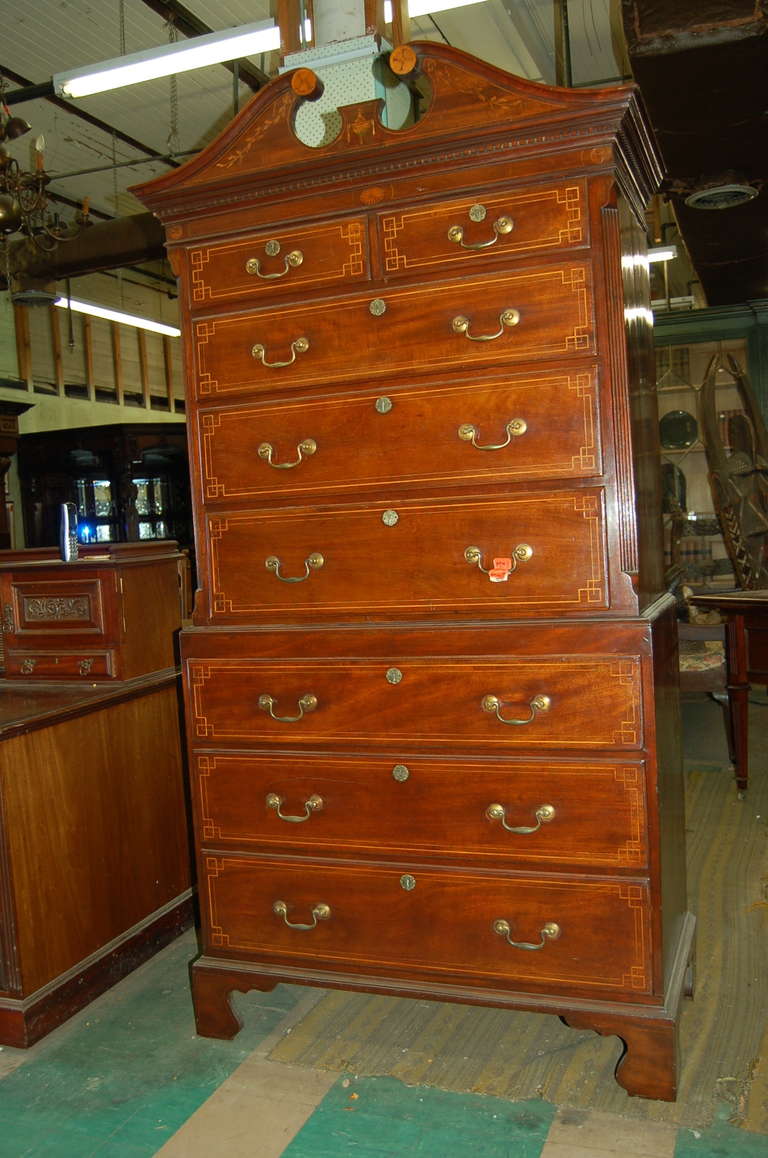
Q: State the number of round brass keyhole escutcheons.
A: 8